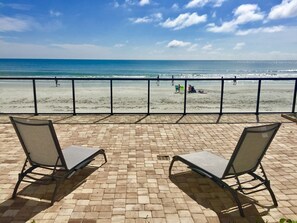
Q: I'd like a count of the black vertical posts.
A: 8